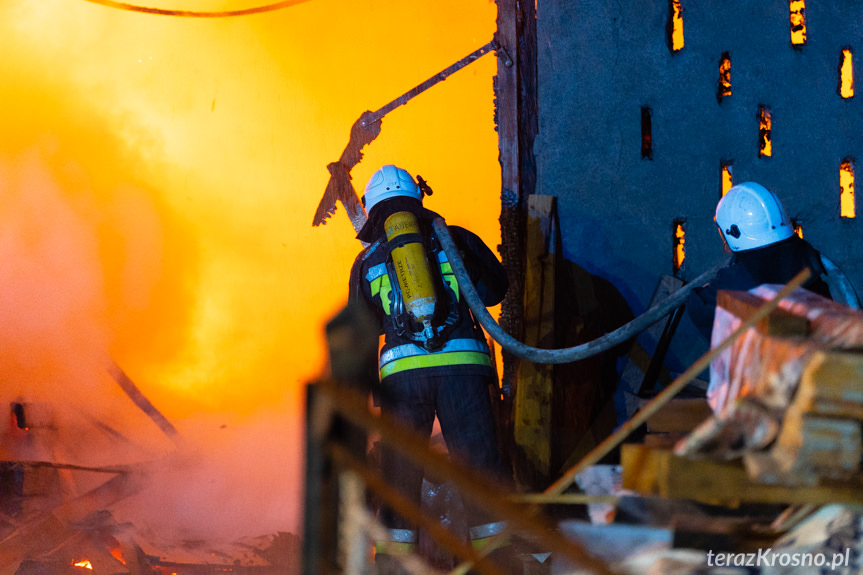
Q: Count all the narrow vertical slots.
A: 10